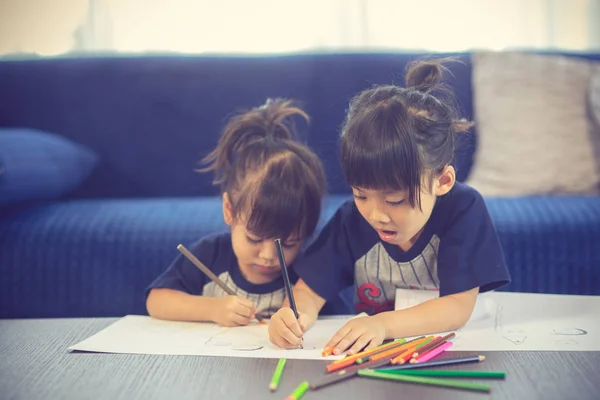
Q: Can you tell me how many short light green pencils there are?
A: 2